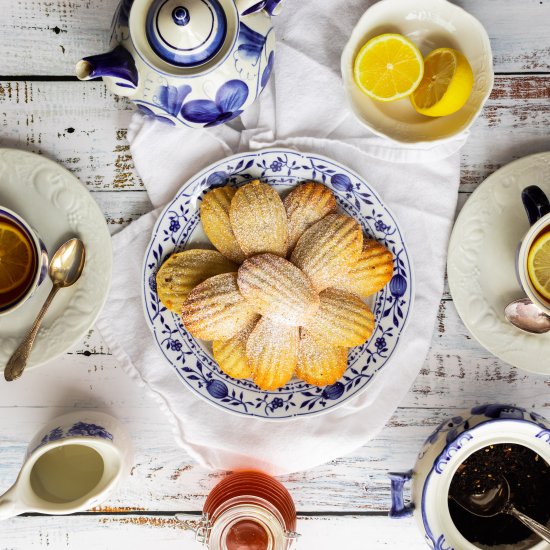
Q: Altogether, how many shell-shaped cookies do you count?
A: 12